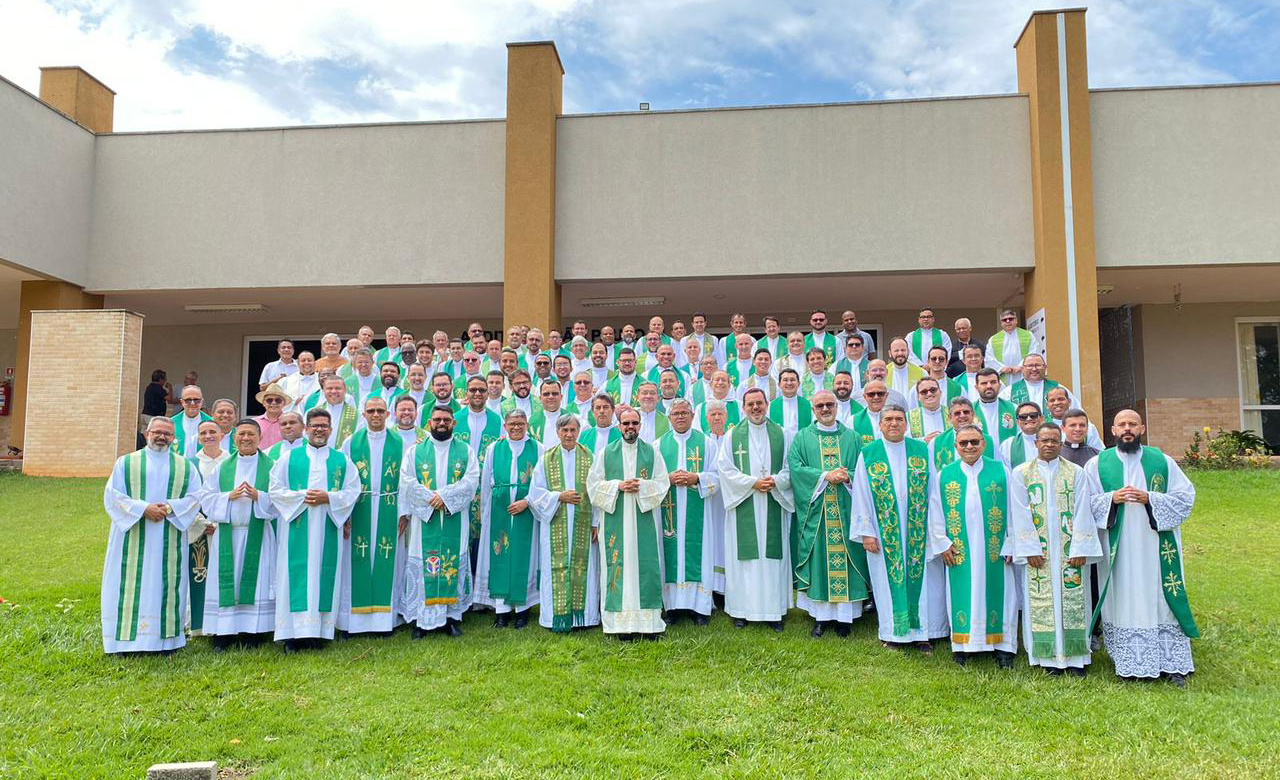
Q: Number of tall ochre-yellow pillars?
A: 3